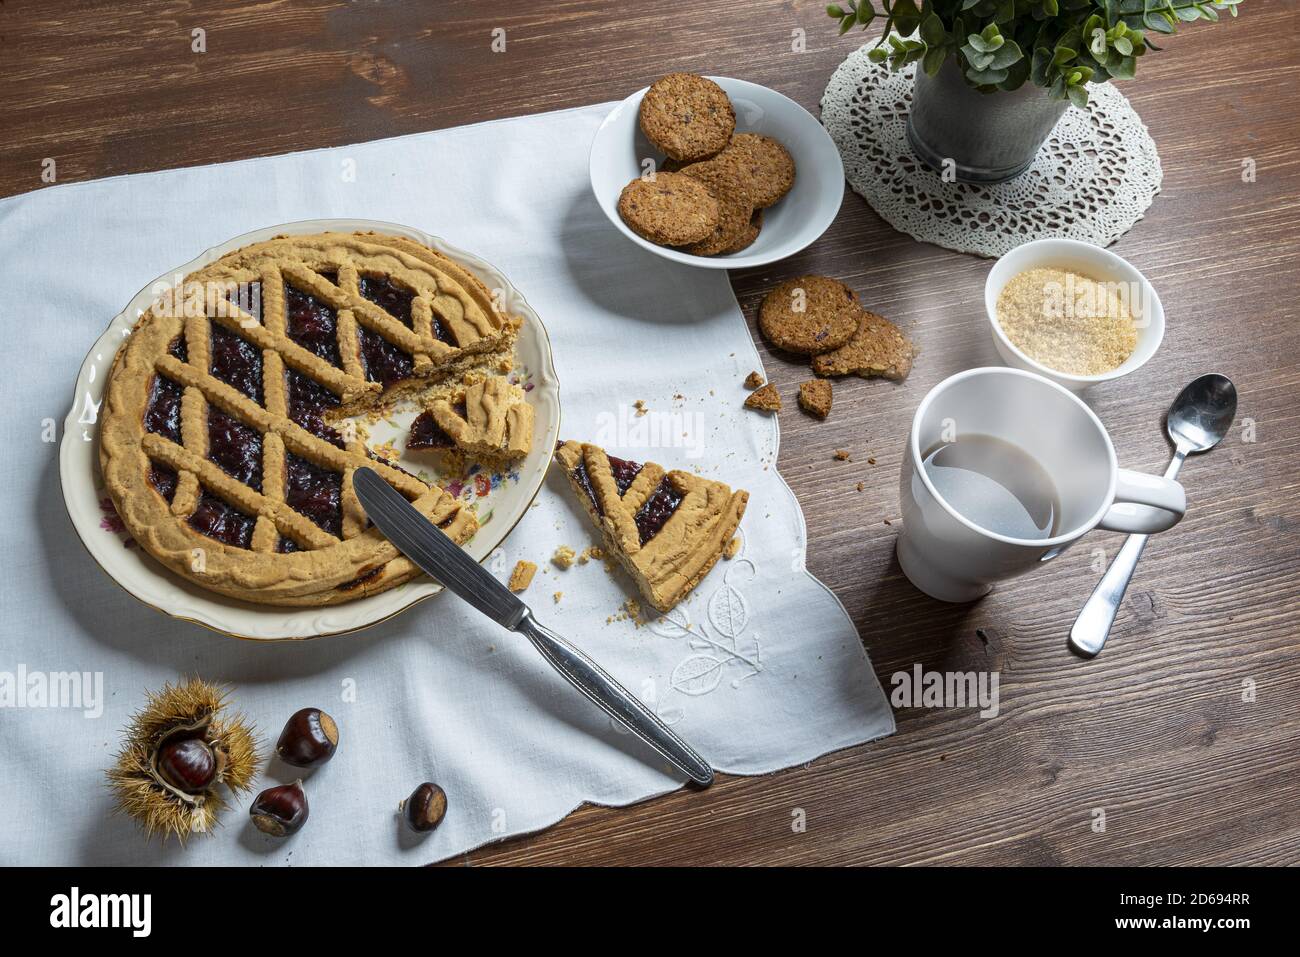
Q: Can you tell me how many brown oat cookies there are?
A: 7